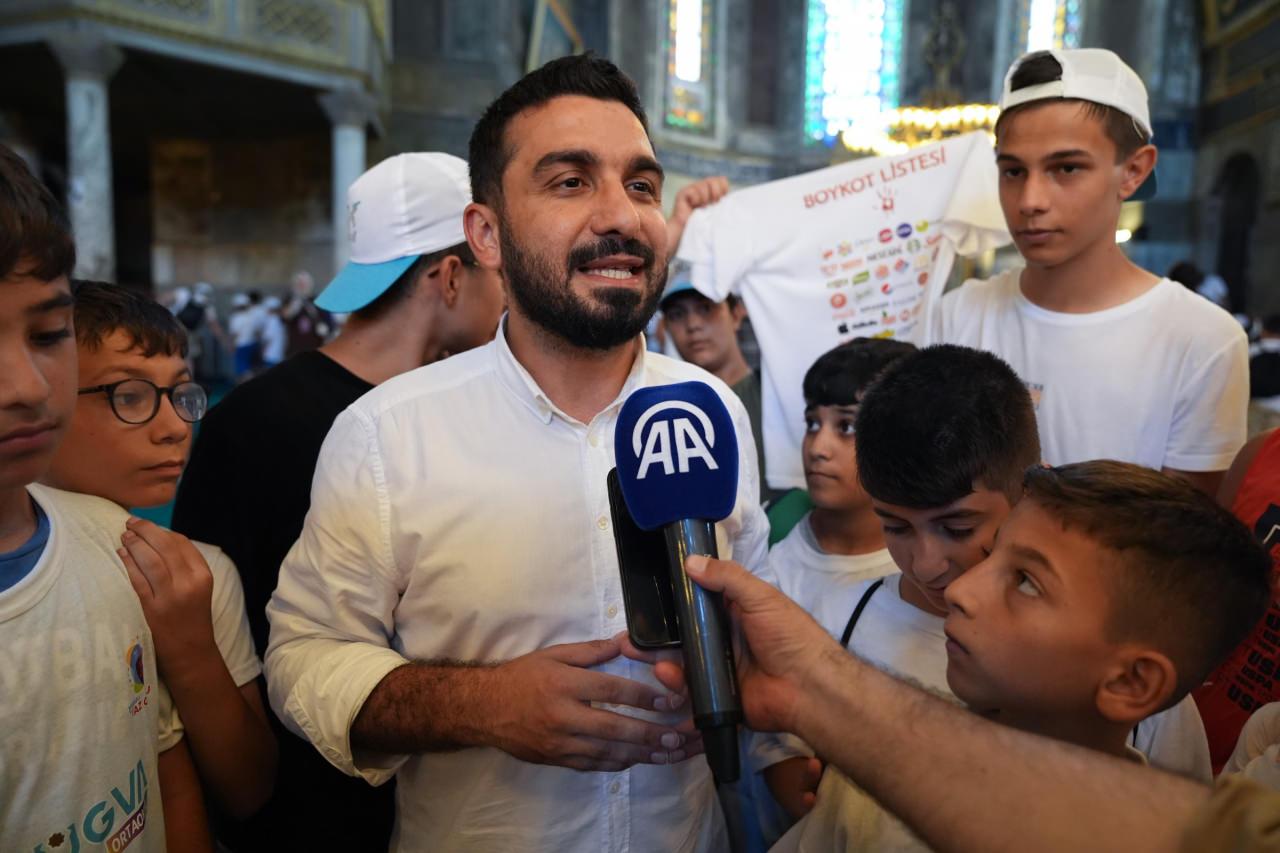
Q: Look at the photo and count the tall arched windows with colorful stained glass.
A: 3